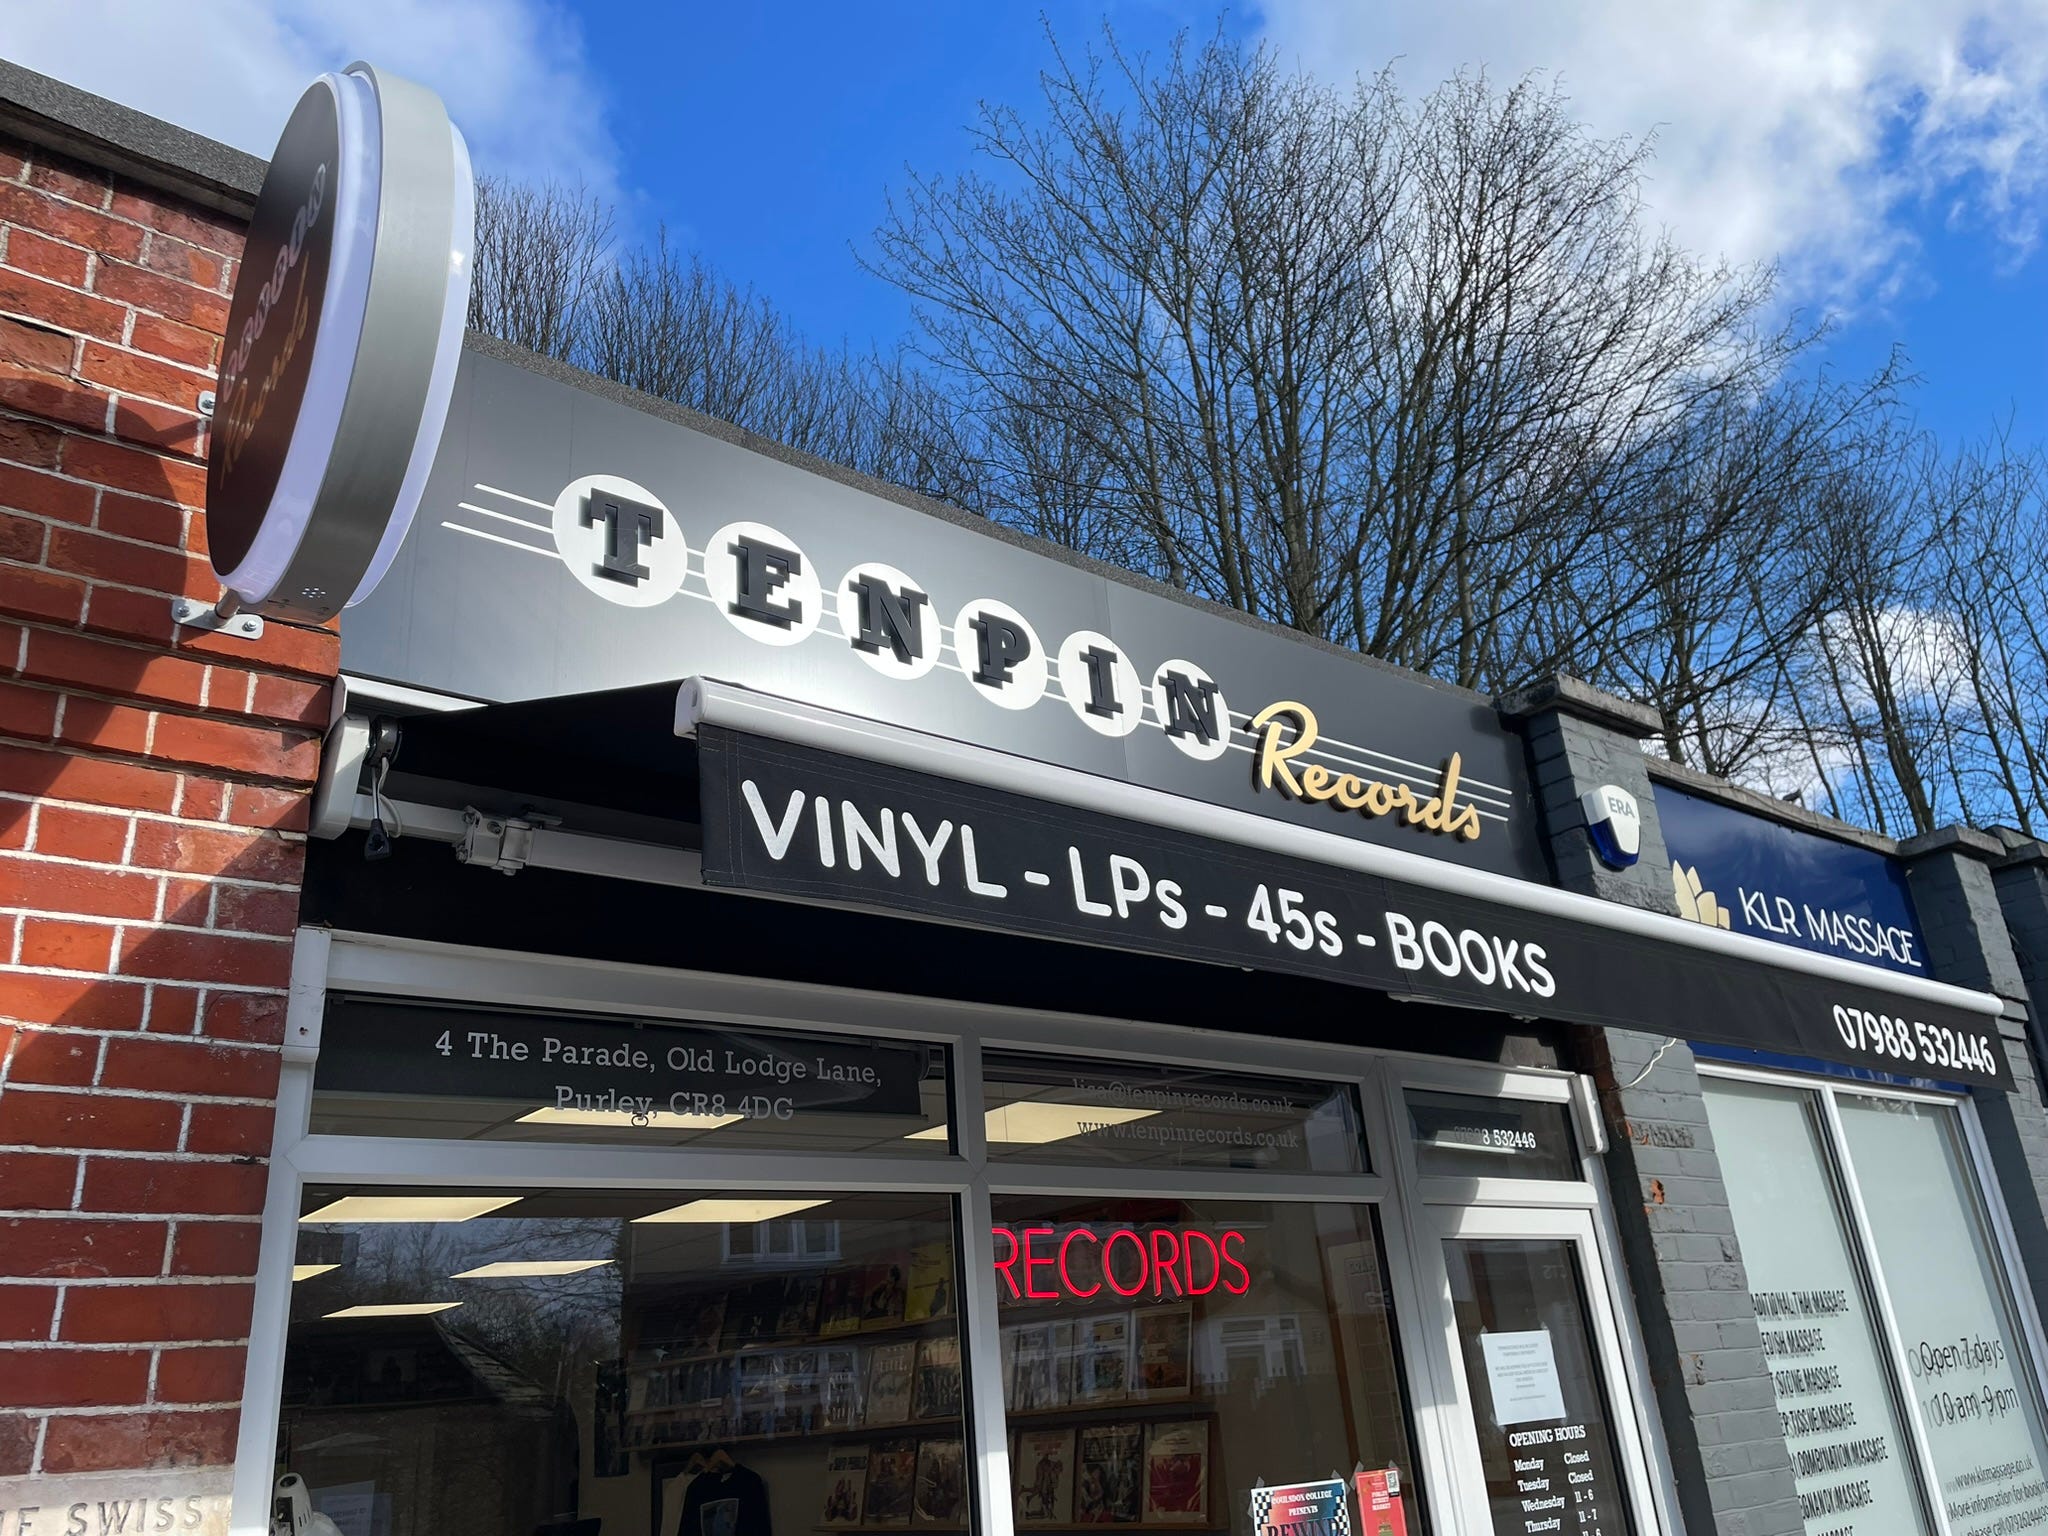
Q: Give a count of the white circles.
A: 6